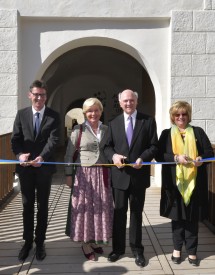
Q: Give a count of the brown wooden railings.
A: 2